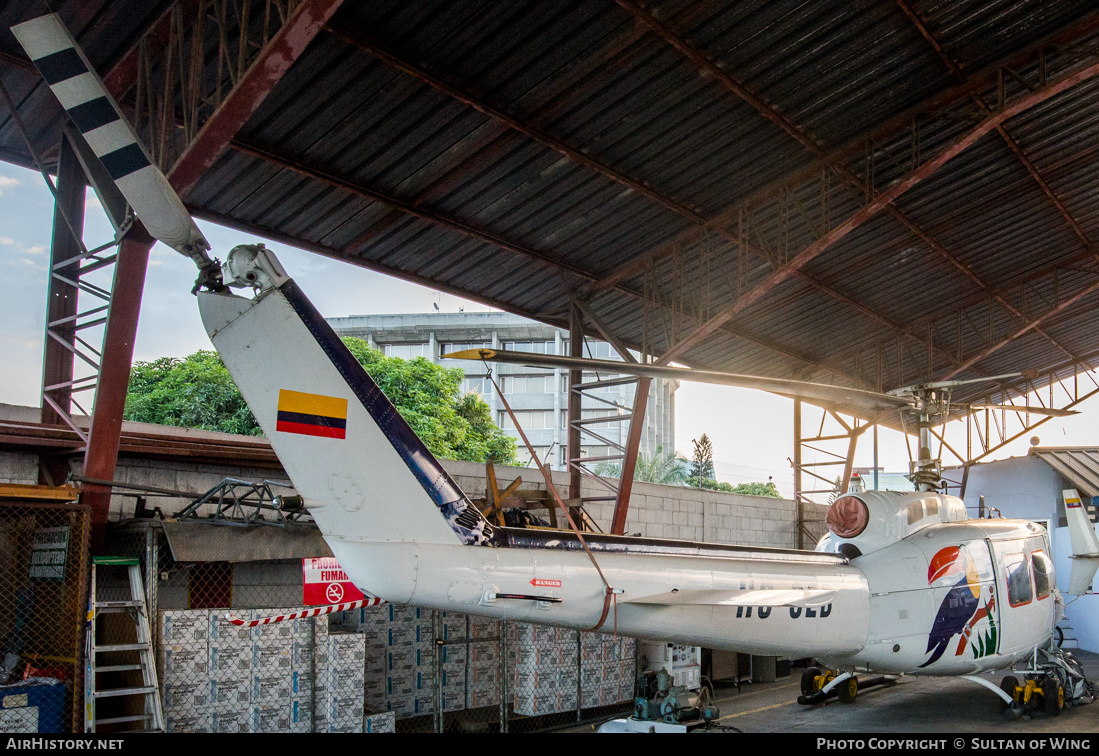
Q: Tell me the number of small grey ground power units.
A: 1